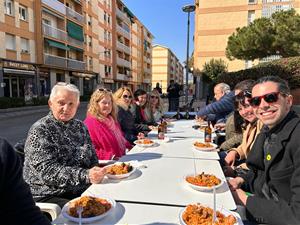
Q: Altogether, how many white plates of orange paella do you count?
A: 6